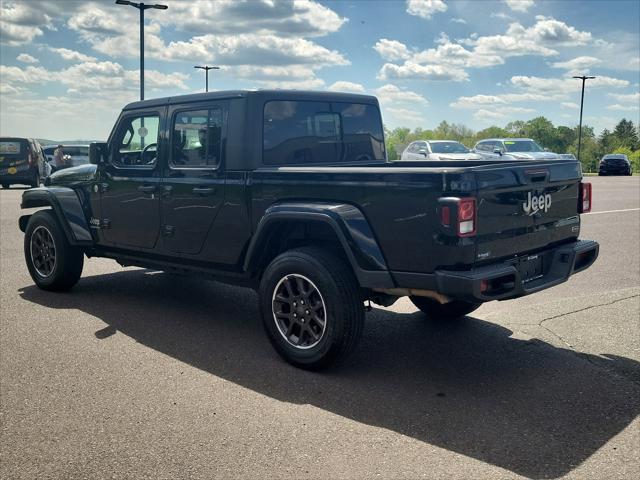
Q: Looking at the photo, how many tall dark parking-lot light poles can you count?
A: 3